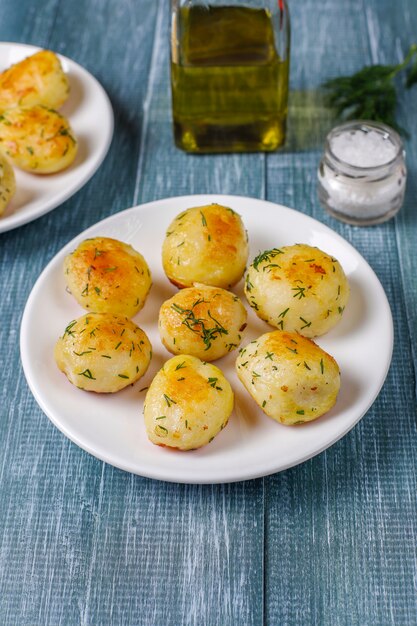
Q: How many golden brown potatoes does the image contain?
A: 10